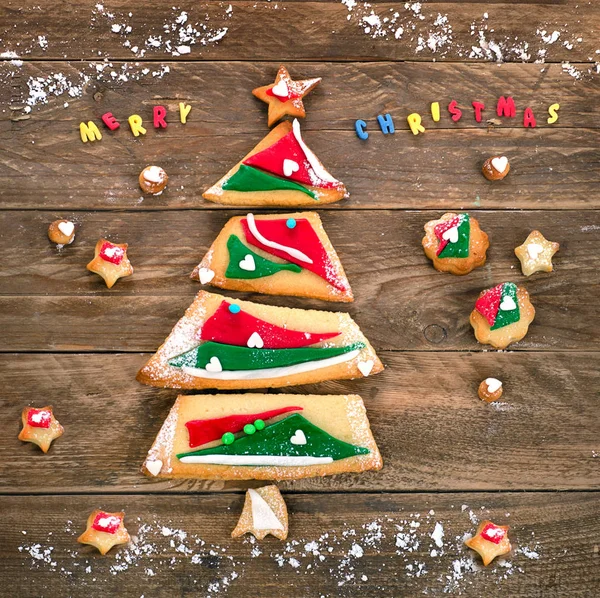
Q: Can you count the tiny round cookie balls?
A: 4